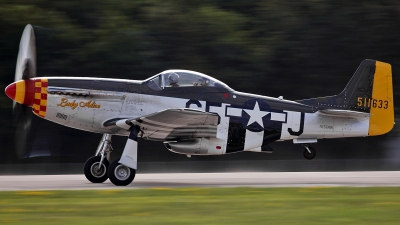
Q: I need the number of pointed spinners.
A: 1